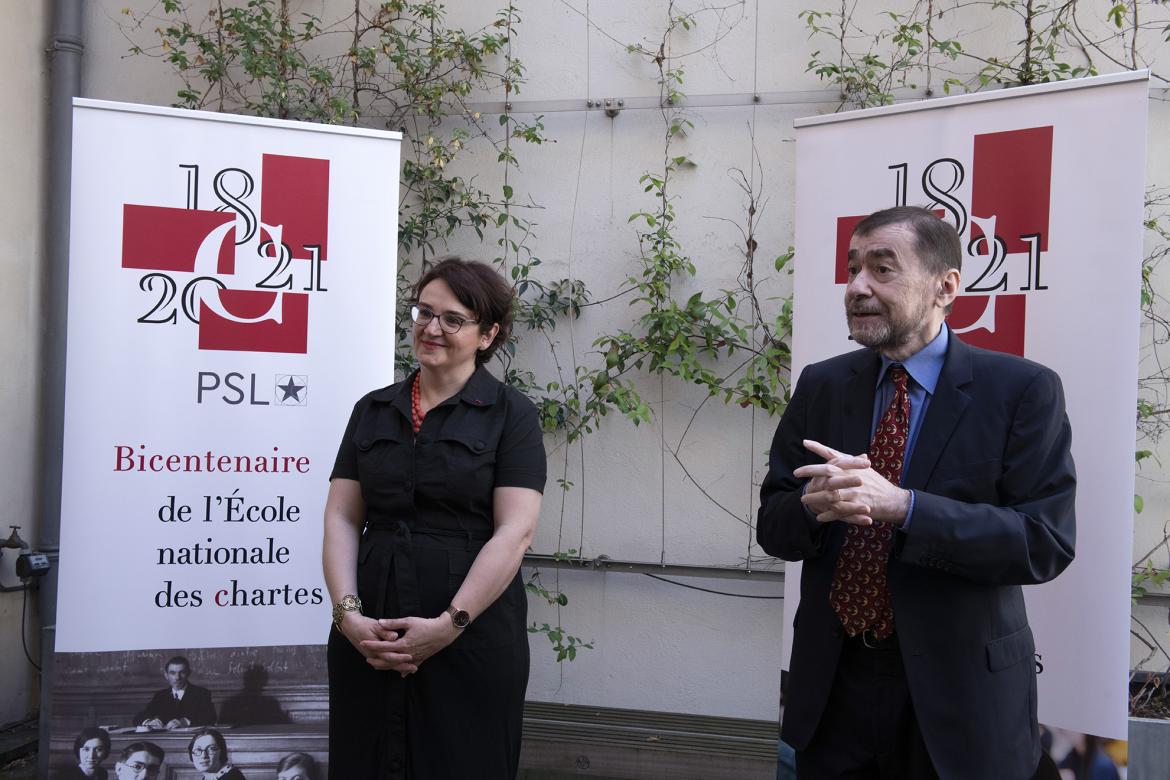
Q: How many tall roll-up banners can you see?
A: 2